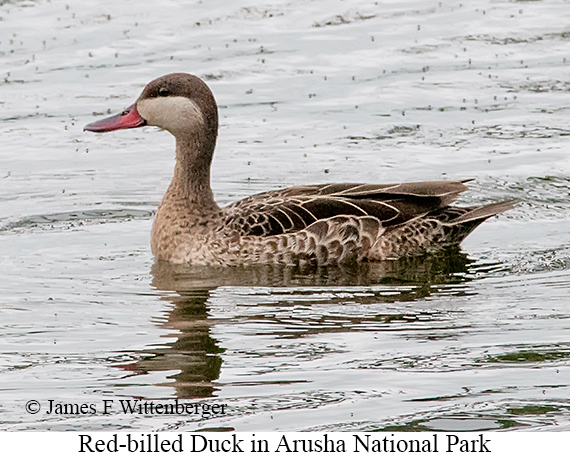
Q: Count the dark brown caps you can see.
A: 1